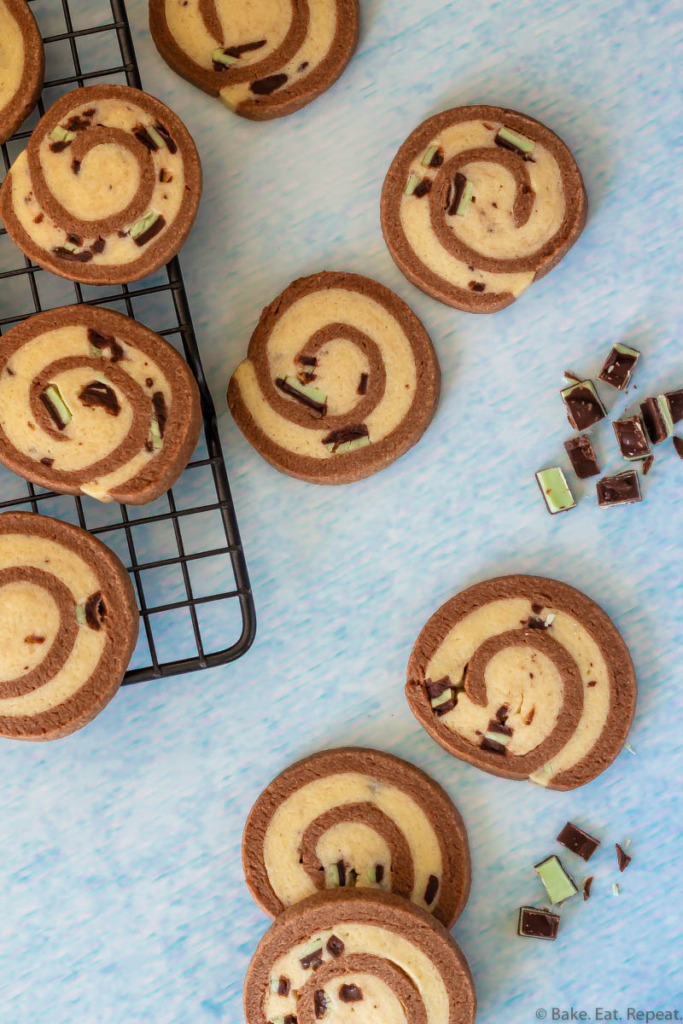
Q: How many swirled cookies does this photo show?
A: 10